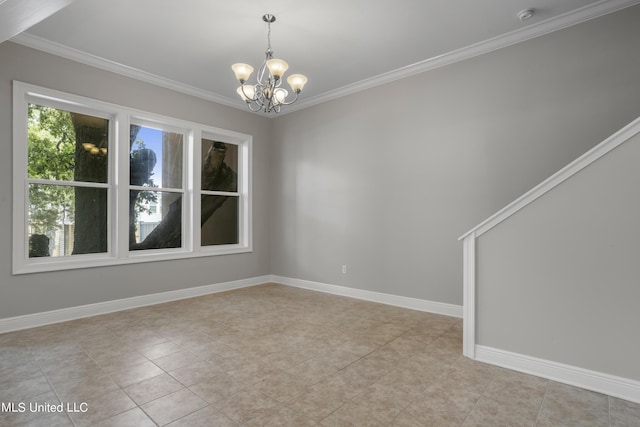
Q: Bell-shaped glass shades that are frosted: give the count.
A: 5